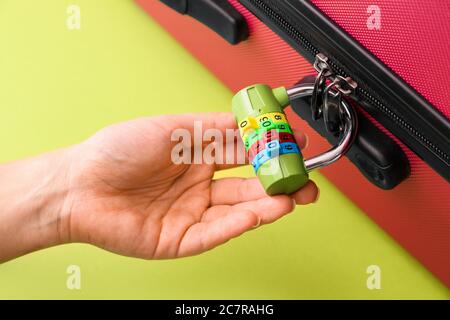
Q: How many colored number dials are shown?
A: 4